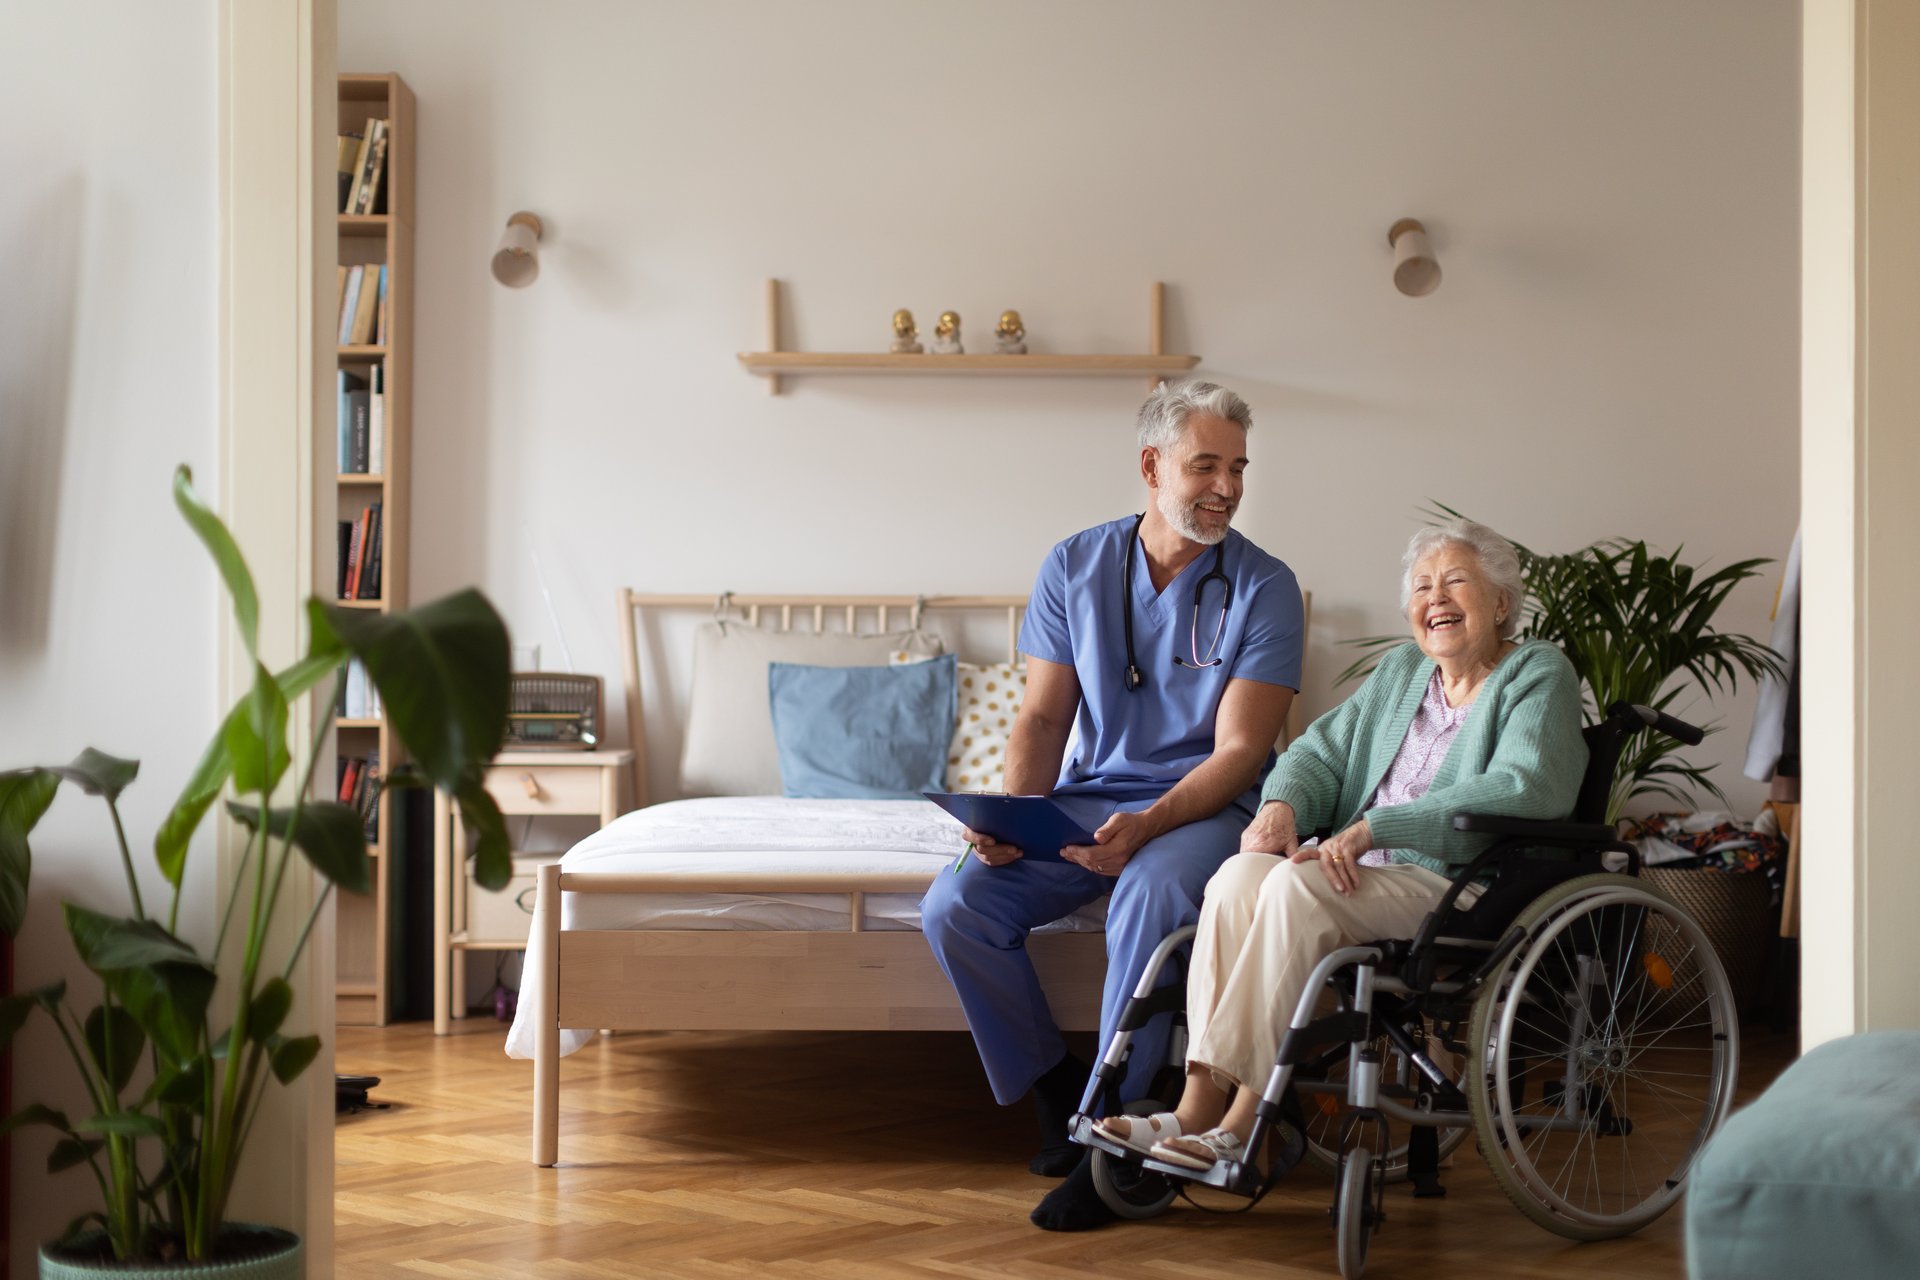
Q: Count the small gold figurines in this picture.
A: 3